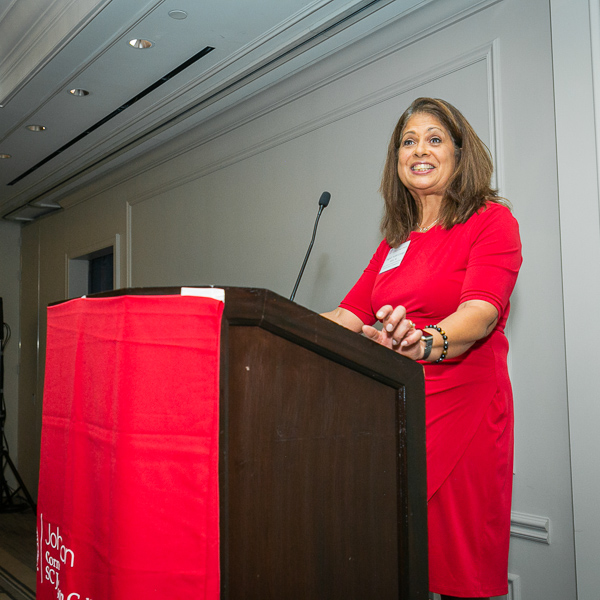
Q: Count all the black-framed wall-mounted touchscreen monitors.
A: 0